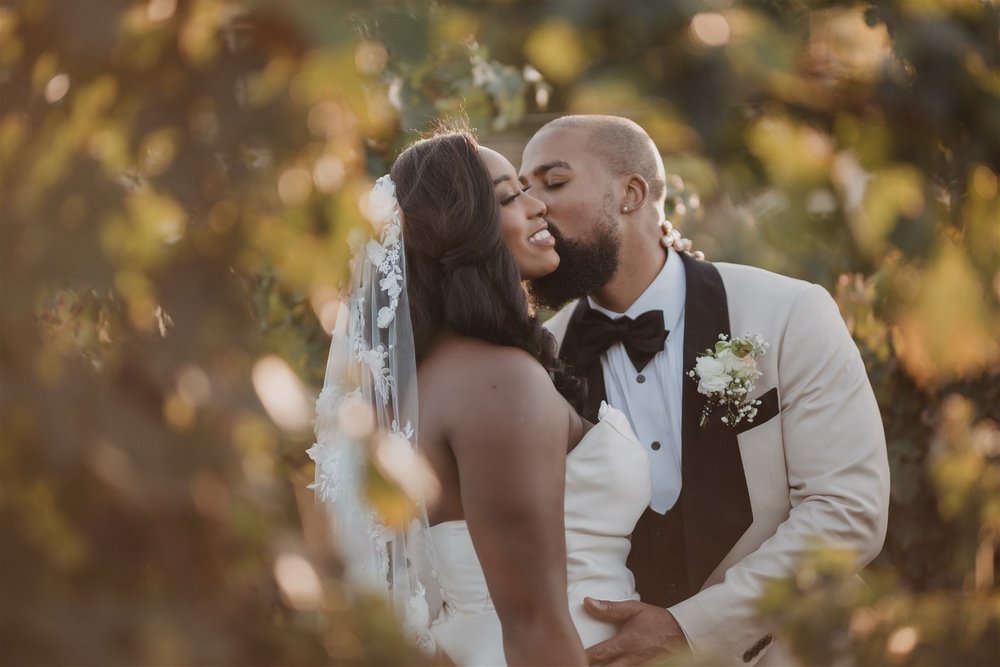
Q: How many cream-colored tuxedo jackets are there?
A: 1